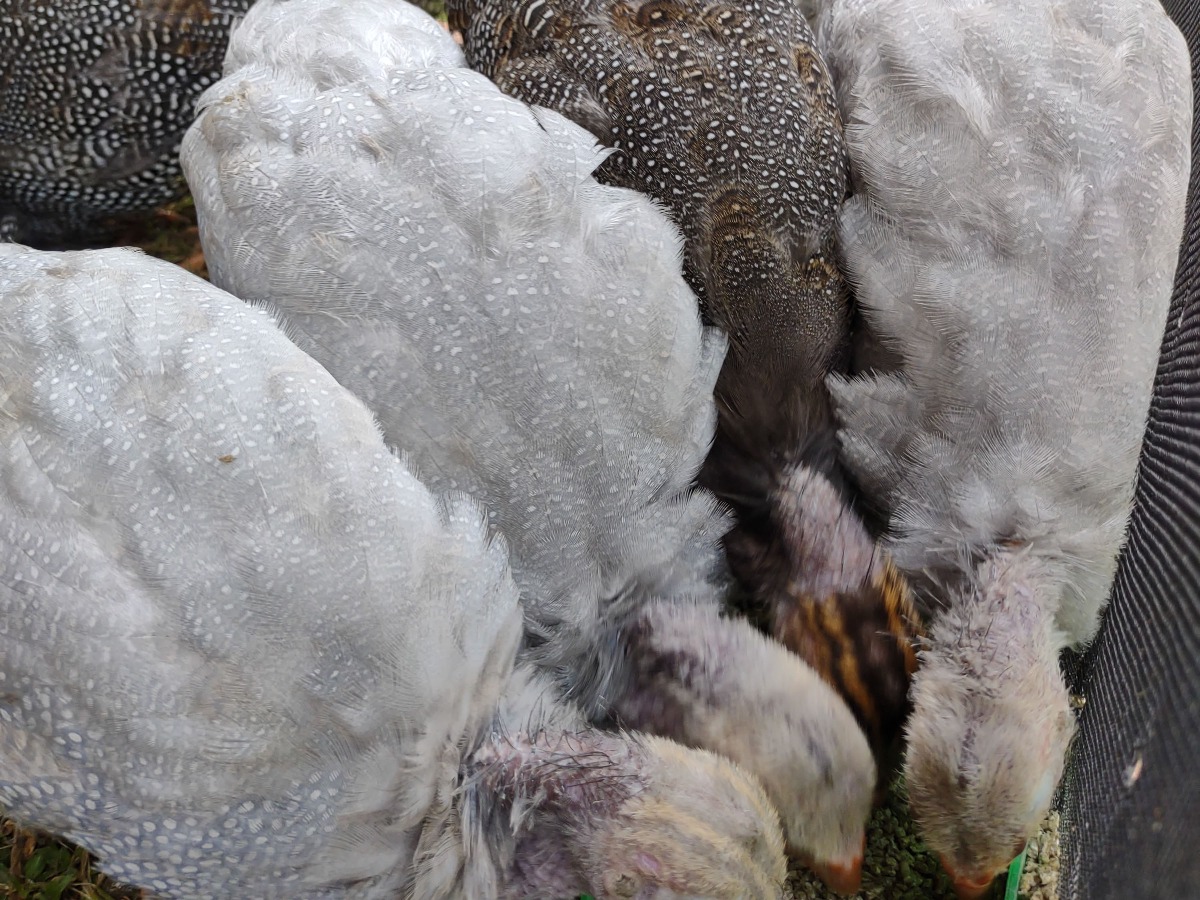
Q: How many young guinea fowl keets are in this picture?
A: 5